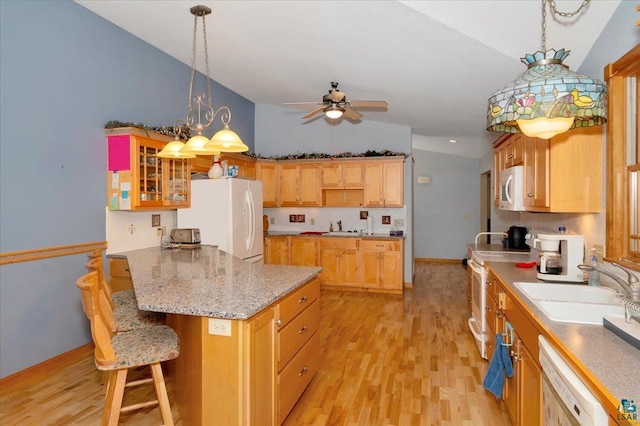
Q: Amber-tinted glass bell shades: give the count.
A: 3